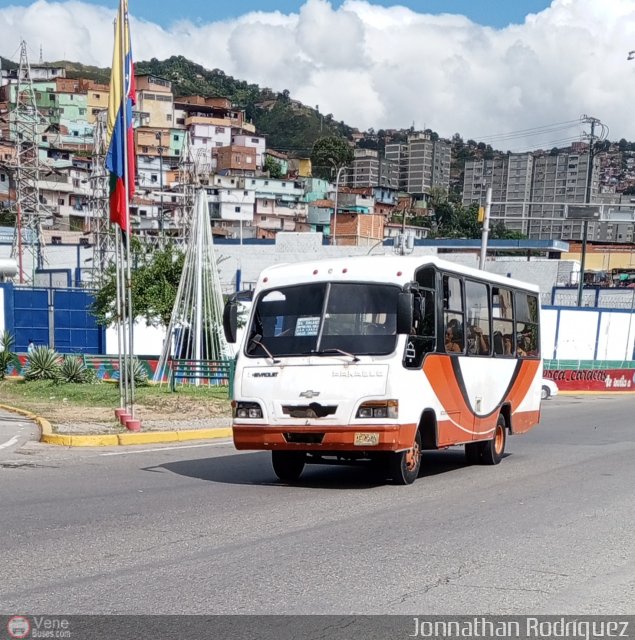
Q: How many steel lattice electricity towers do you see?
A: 3